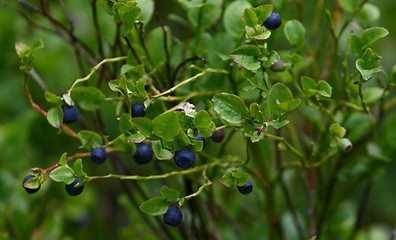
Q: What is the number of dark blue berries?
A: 11